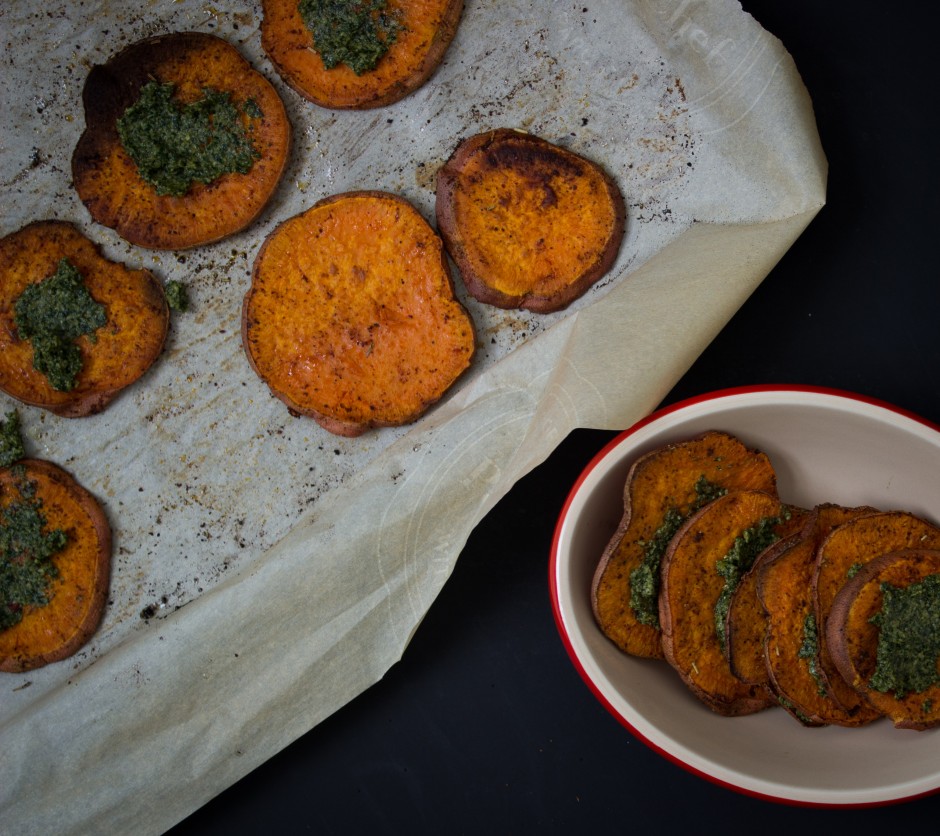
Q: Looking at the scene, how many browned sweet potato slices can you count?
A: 12